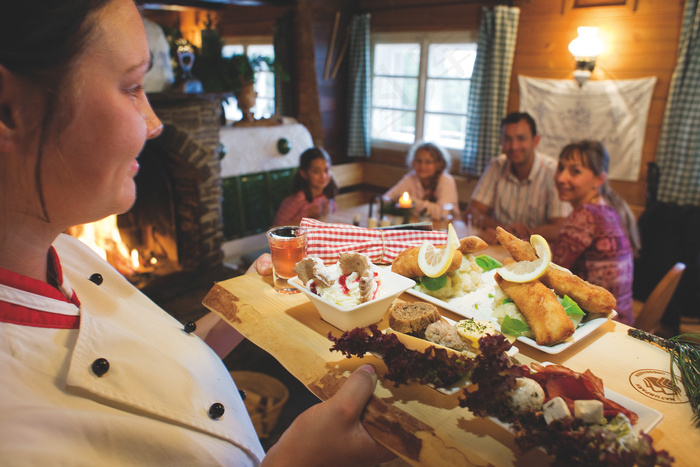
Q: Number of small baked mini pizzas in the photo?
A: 0